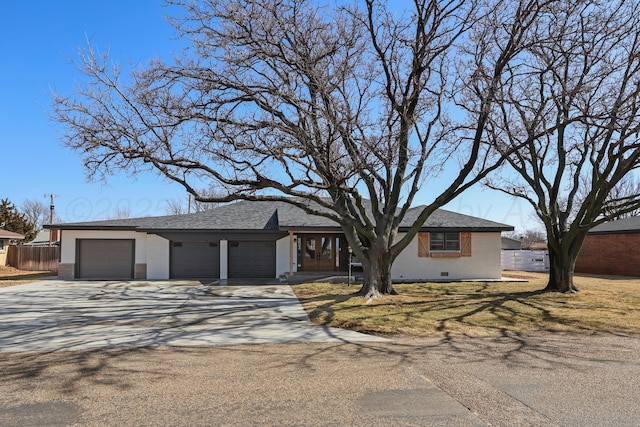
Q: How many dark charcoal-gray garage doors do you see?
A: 3